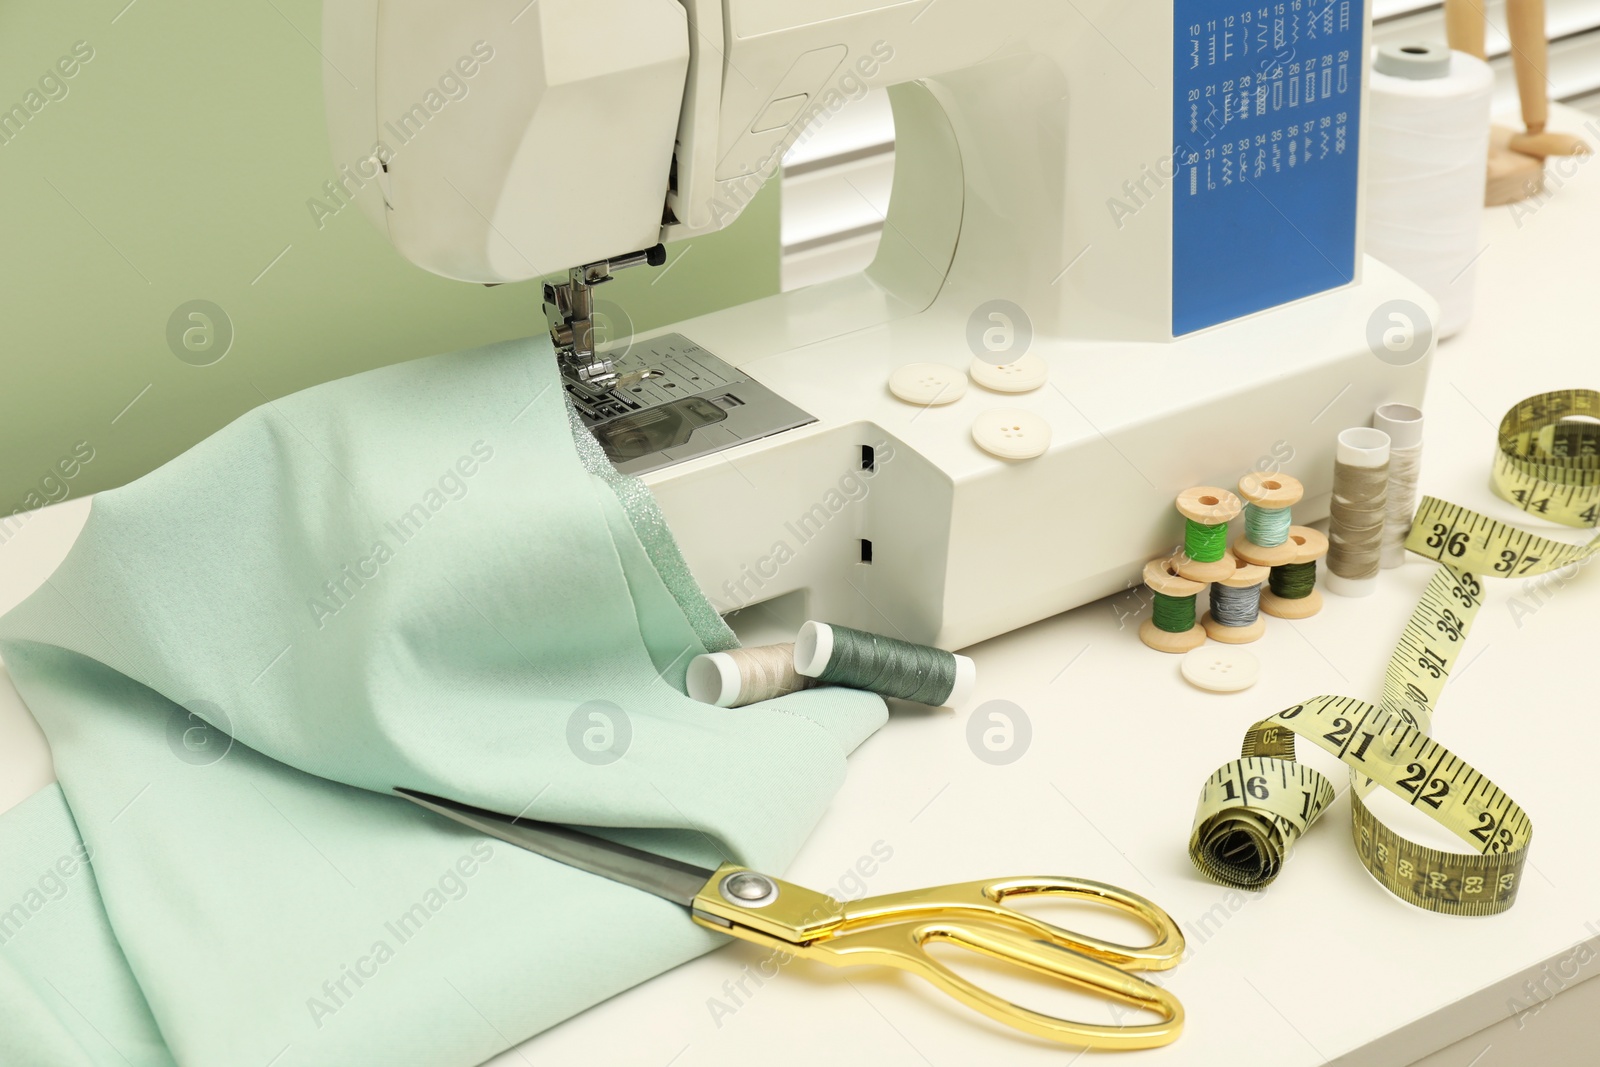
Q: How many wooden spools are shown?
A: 5